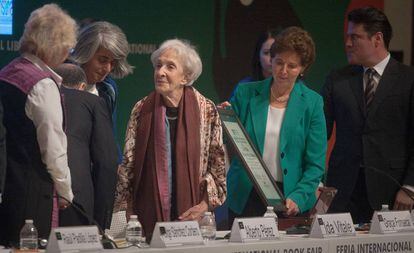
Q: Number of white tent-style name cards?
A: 5